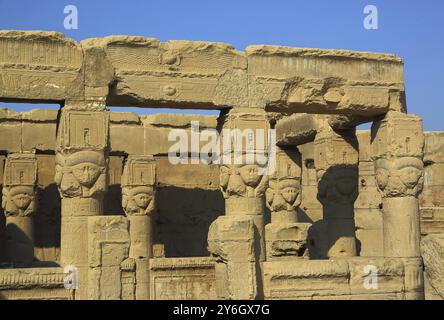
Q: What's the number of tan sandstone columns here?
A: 7